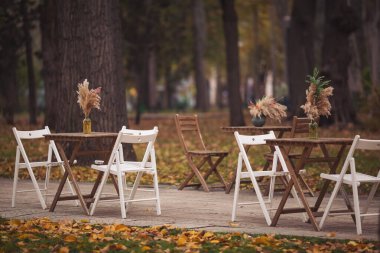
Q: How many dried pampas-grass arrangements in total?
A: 3